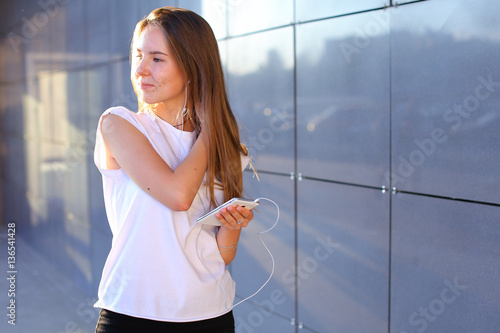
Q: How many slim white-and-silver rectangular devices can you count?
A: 1